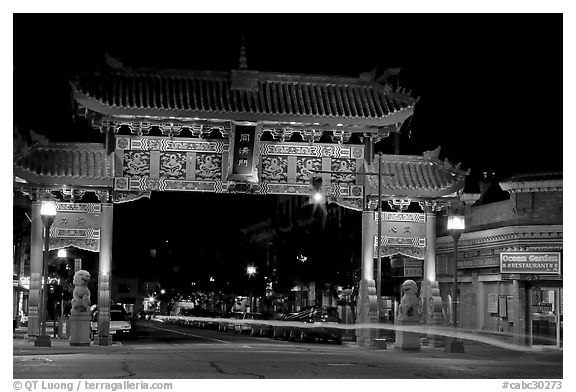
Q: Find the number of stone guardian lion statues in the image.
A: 2